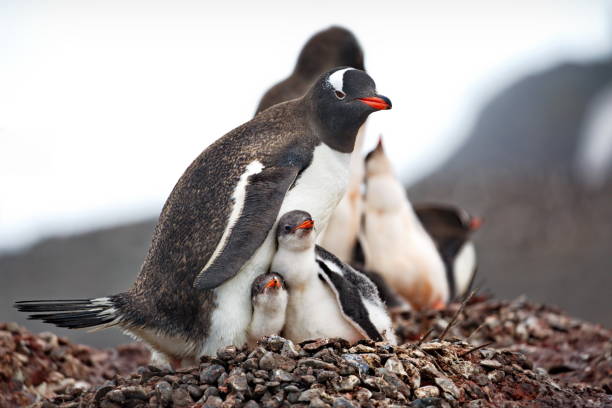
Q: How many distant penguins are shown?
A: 3